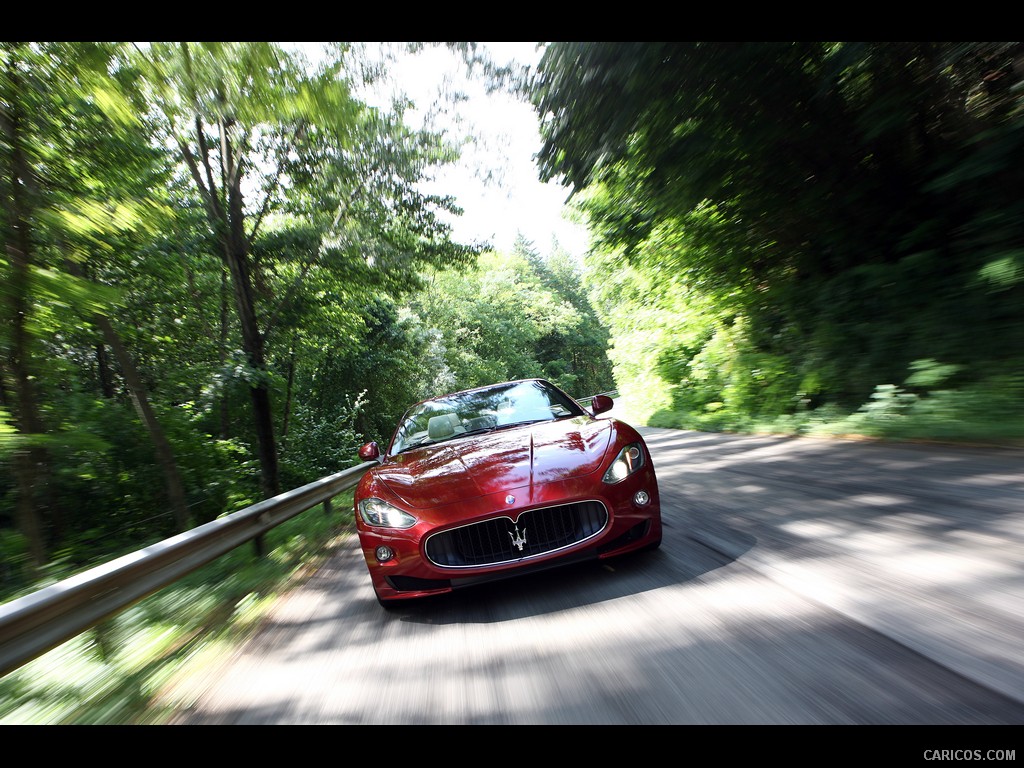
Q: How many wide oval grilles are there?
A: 1